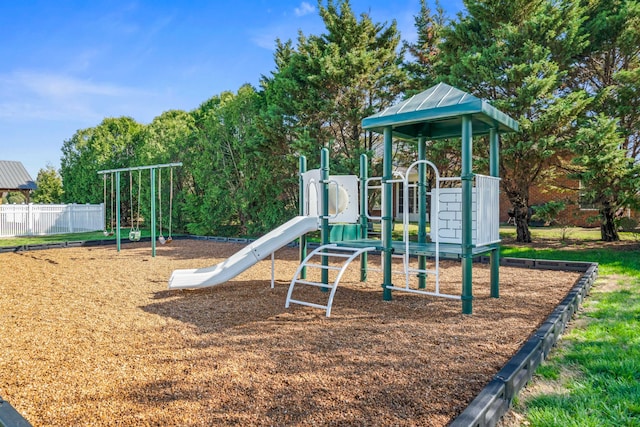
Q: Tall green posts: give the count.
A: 9